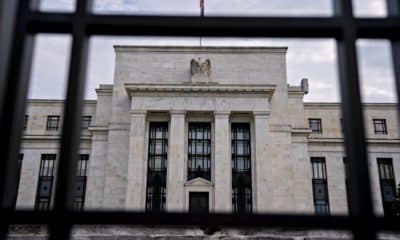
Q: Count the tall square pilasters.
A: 4